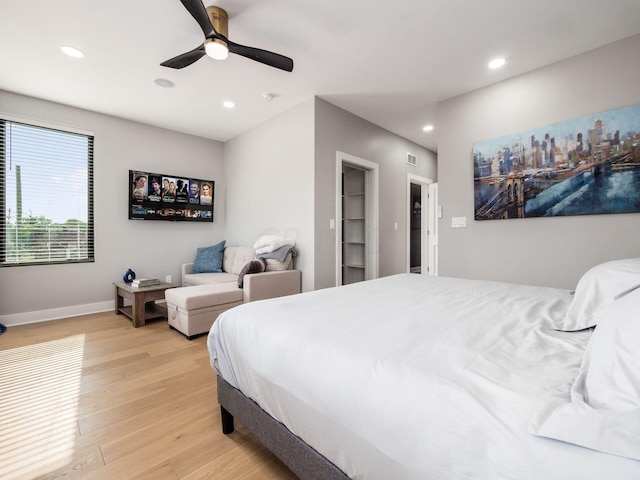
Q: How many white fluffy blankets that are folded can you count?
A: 1